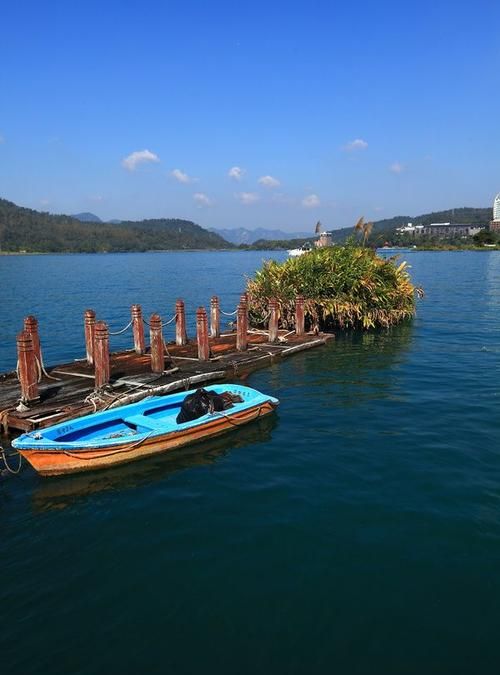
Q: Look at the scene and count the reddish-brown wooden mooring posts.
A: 13